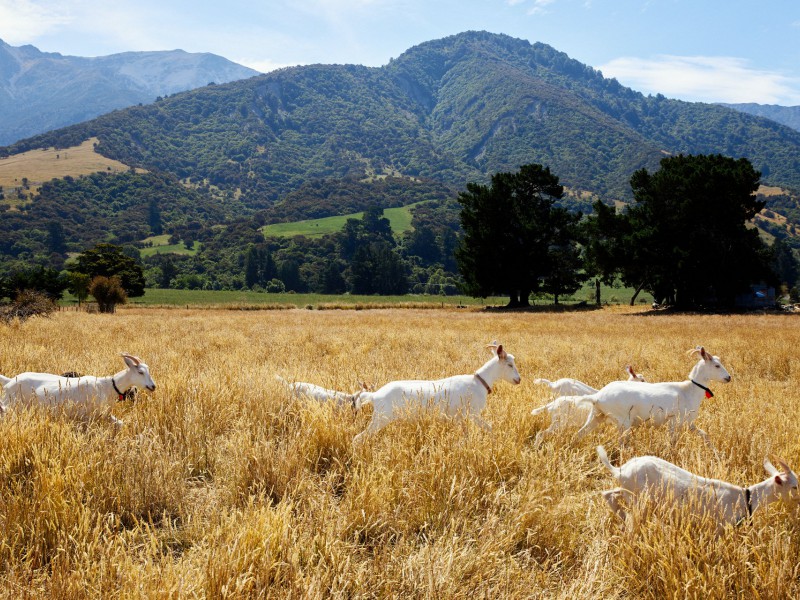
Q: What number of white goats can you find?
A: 7